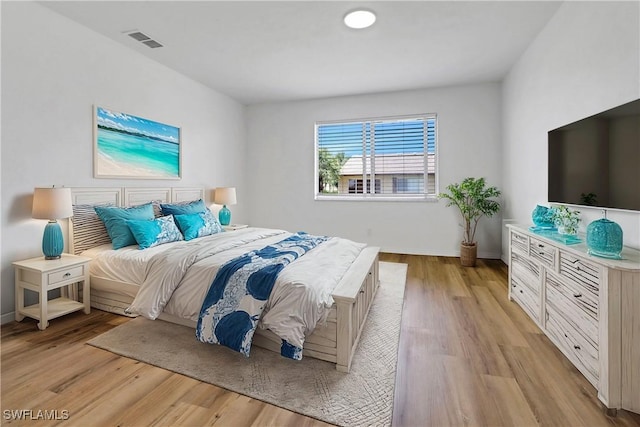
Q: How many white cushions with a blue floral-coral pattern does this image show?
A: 2